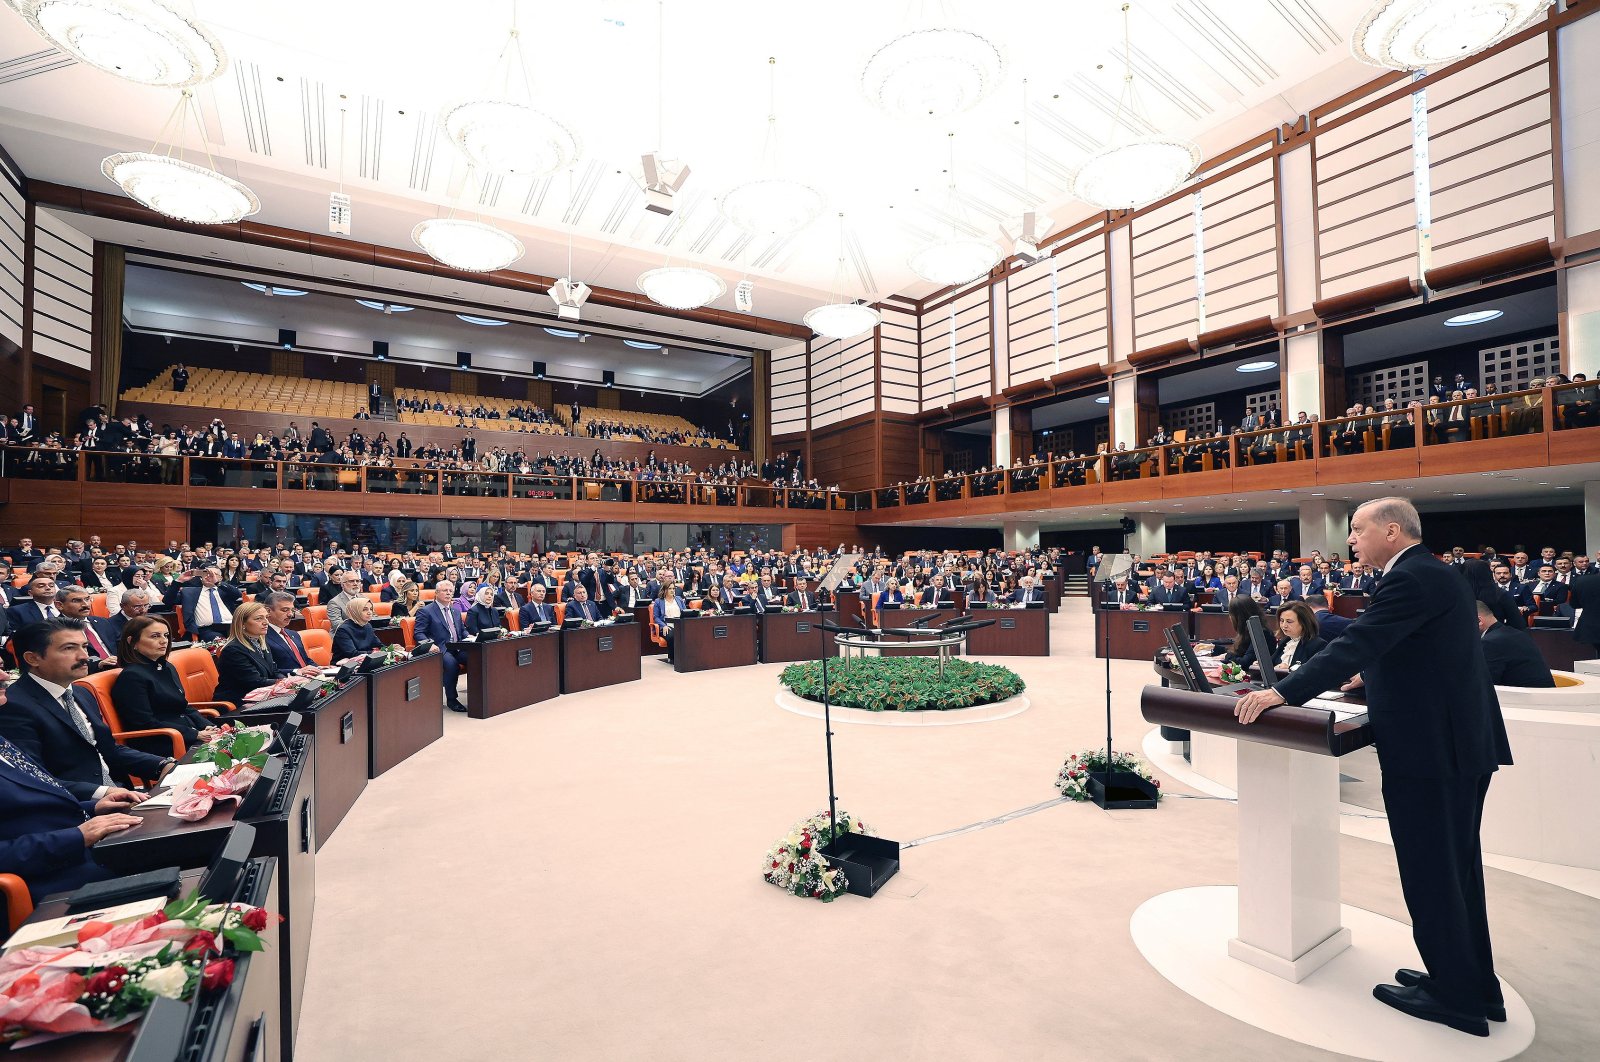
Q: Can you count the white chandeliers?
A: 11